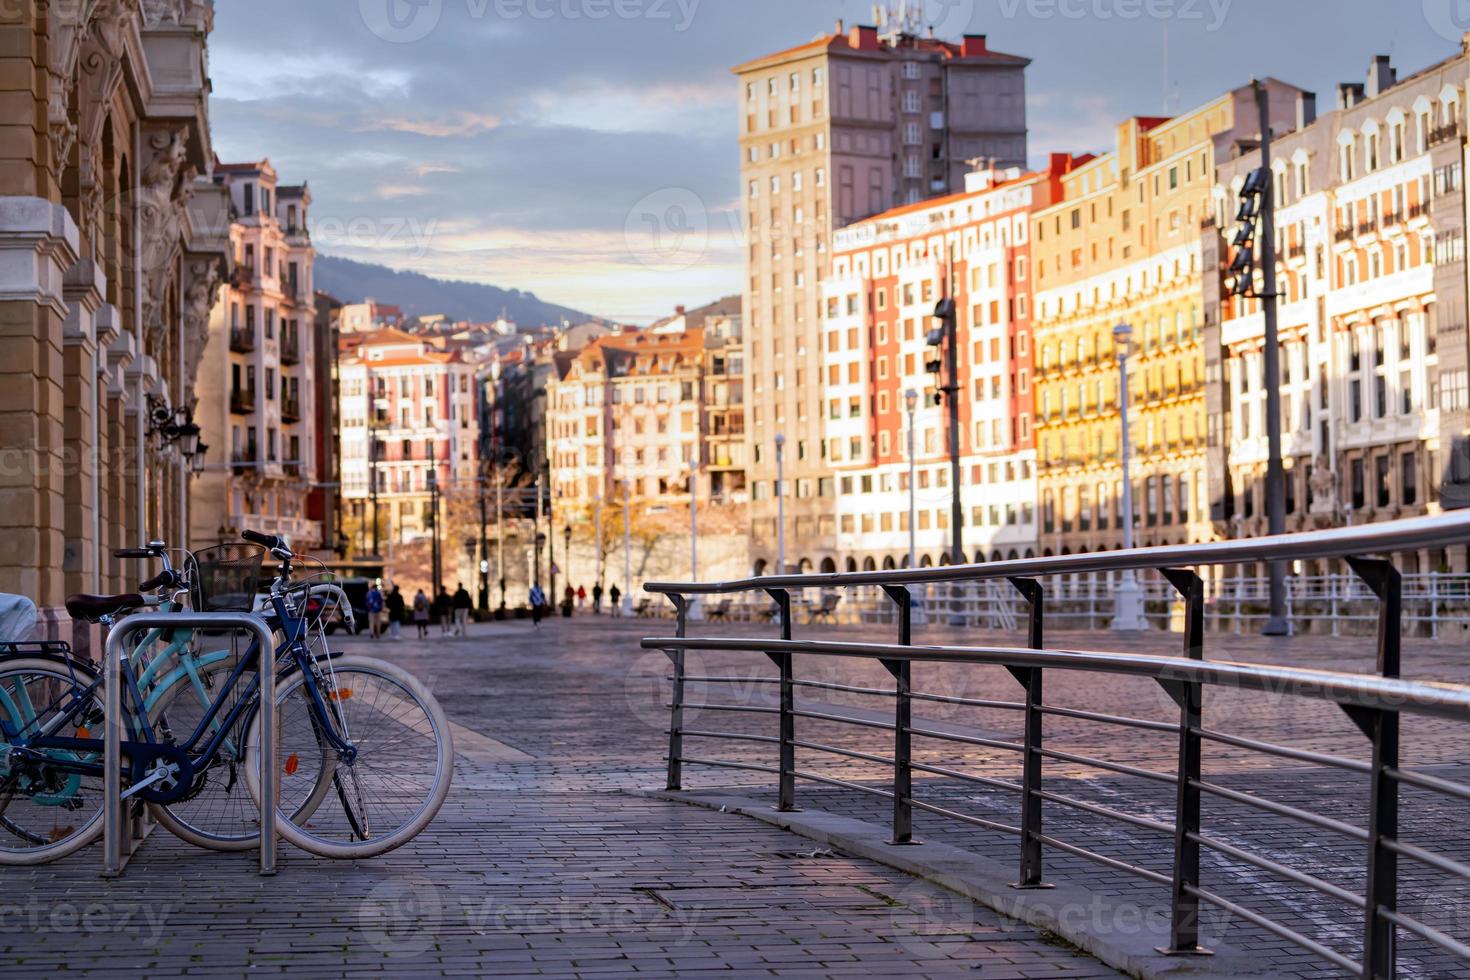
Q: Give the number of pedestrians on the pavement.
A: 10